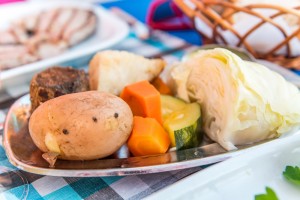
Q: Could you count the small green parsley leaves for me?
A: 2